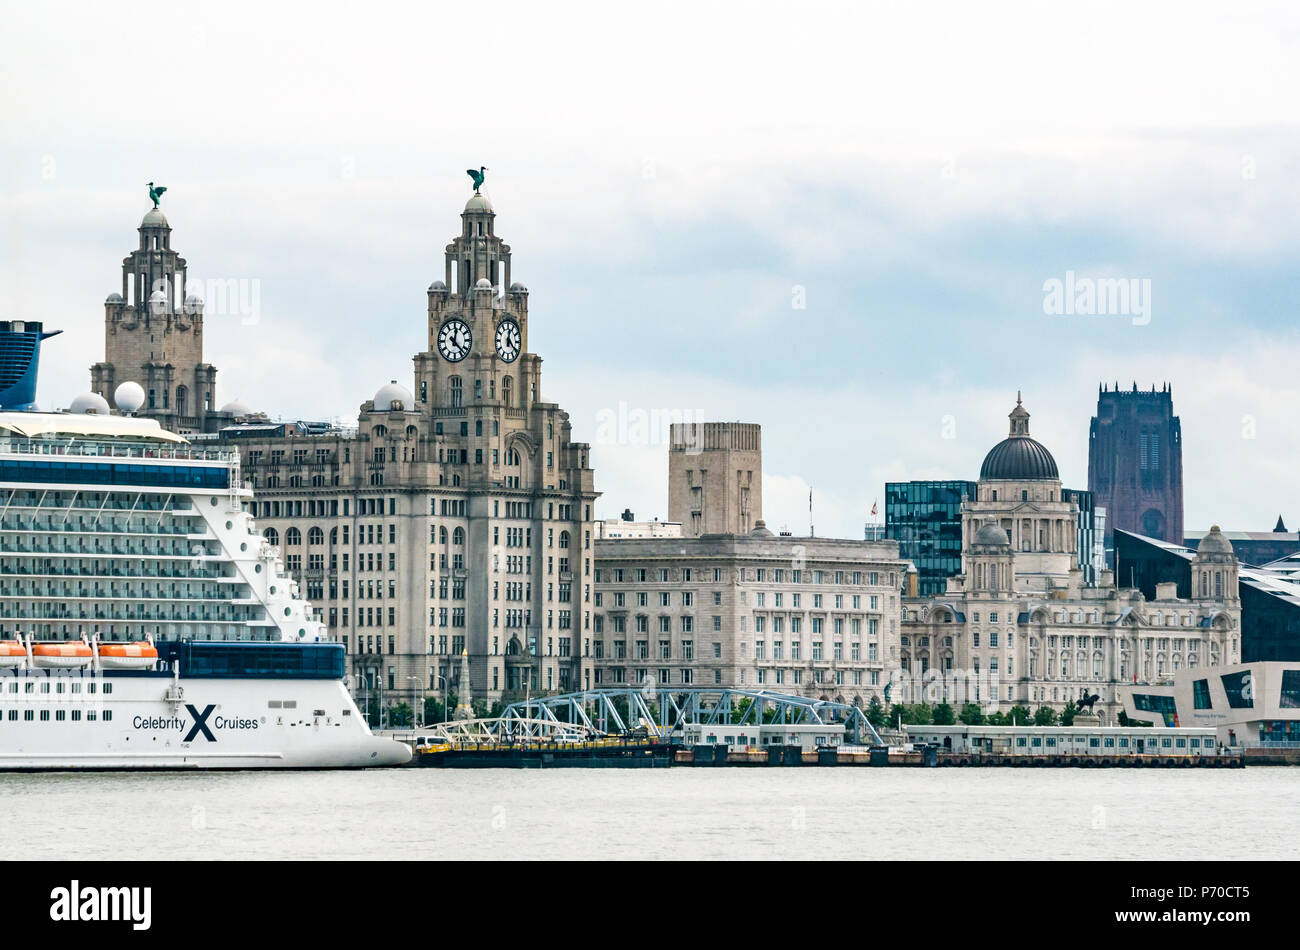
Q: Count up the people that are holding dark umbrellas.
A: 0